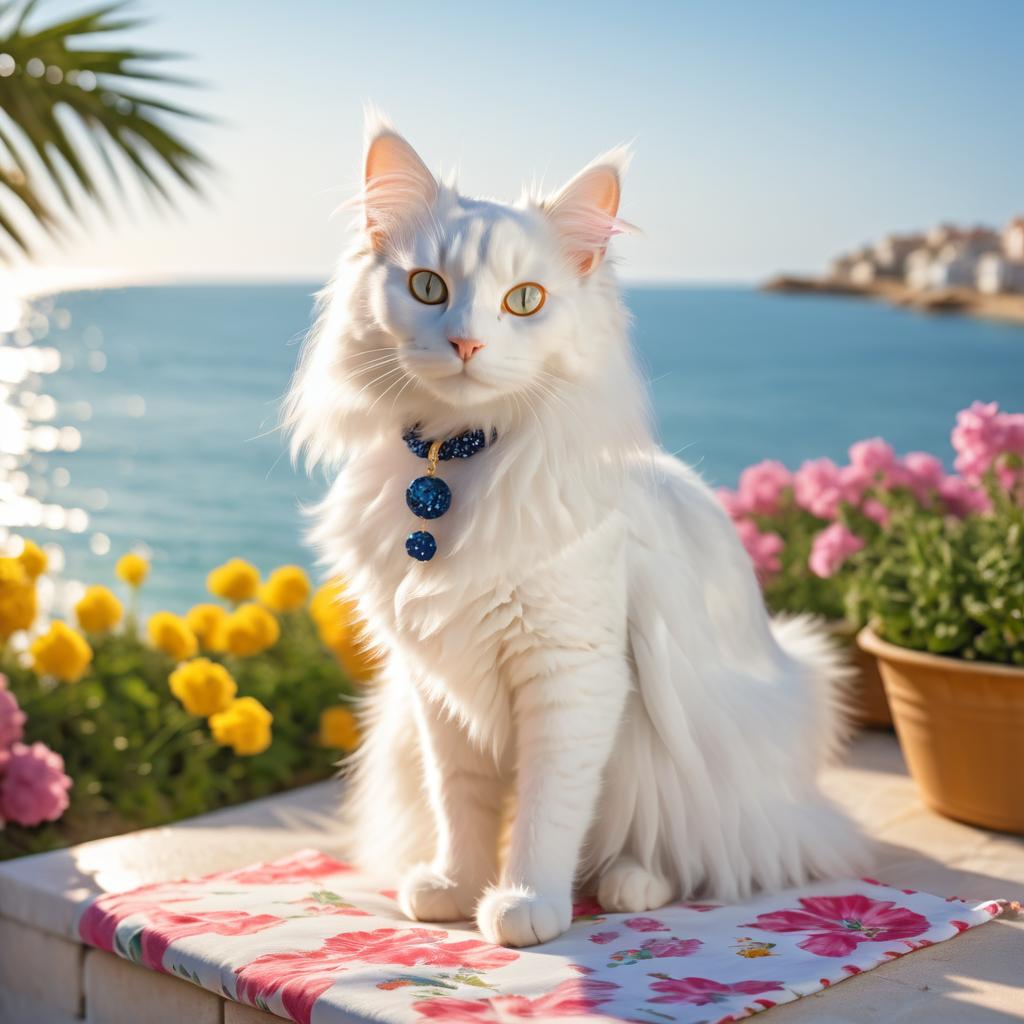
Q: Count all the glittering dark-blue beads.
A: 2